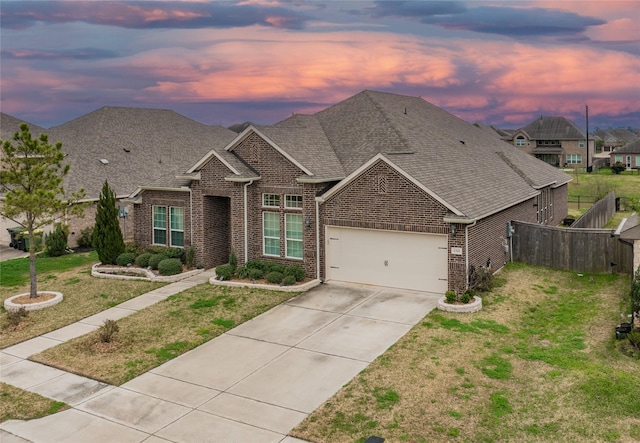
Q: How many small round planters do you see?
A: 2